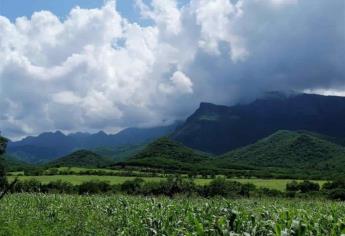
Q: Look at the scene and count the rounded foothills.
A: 3